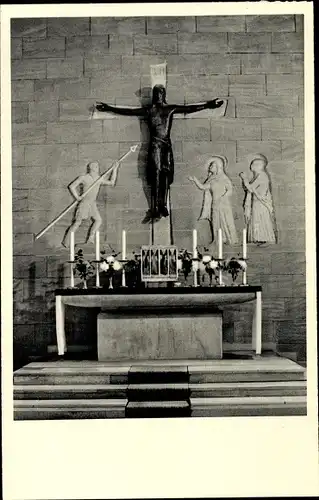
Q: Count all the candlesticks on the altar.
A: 6